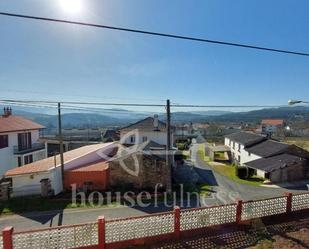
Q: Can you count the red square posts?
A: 5